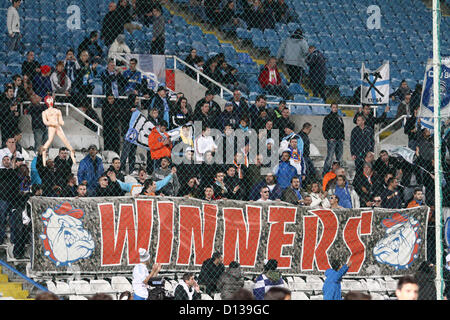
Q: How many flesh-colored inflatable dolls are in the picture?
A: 1